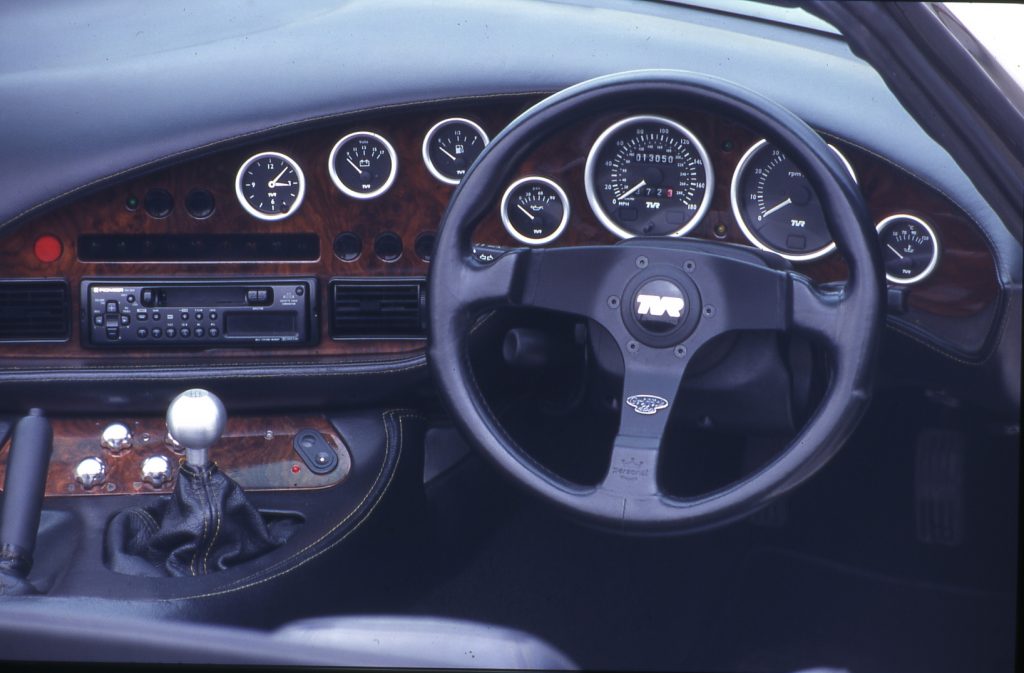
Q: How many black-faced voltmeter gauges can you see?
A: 1